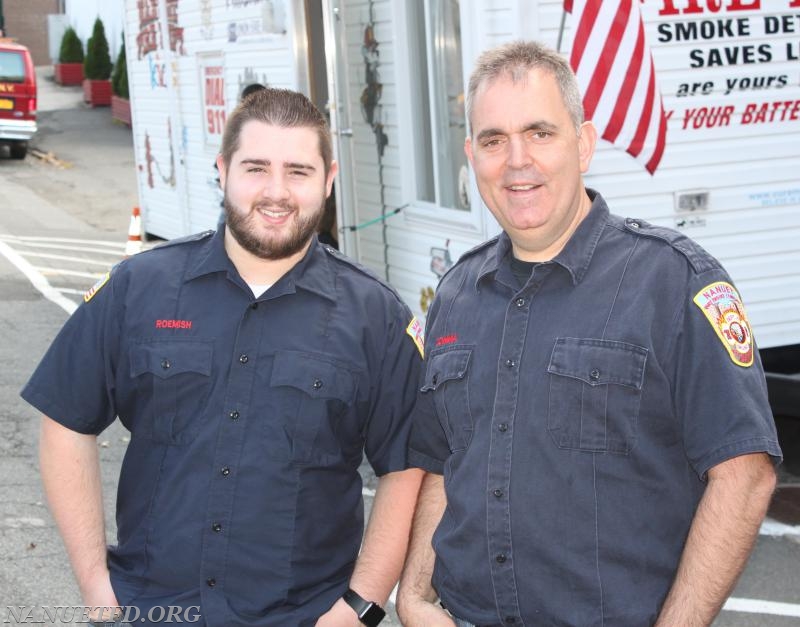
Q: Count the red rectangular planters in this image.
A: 3